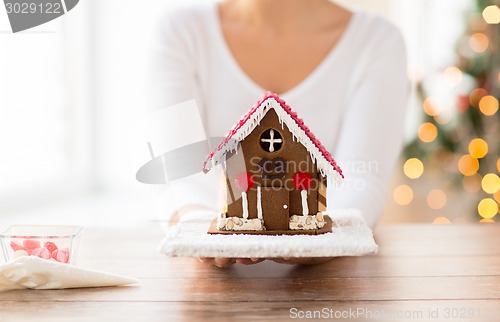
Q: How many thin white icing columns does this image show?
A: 3